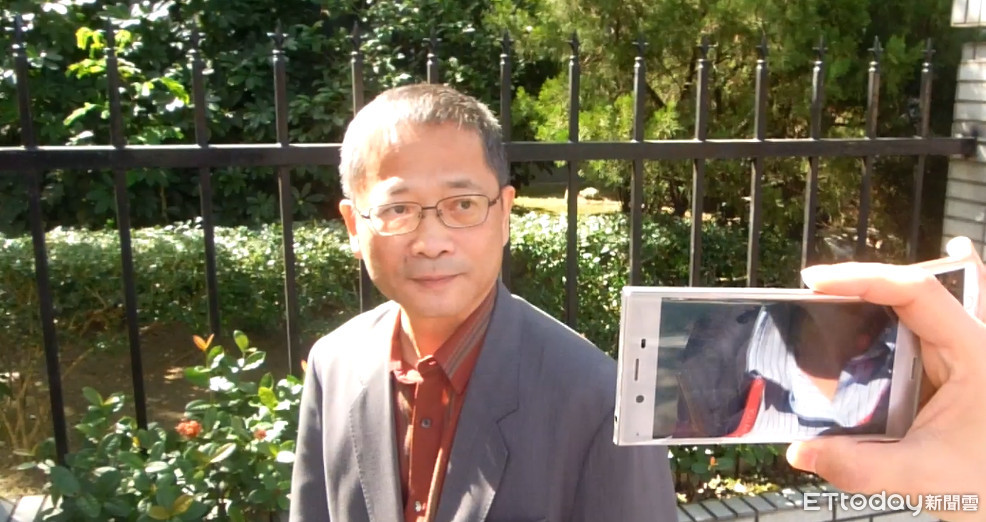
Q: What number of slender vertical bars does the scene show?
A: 14